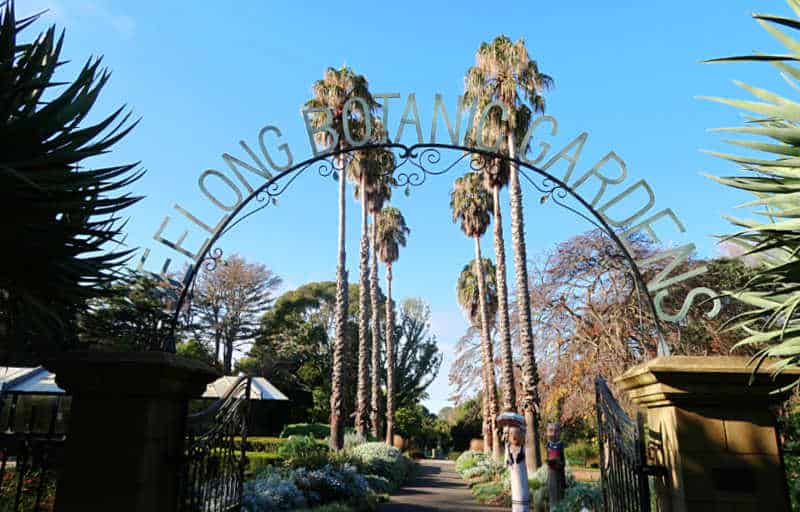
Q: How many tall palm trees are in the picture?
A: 8